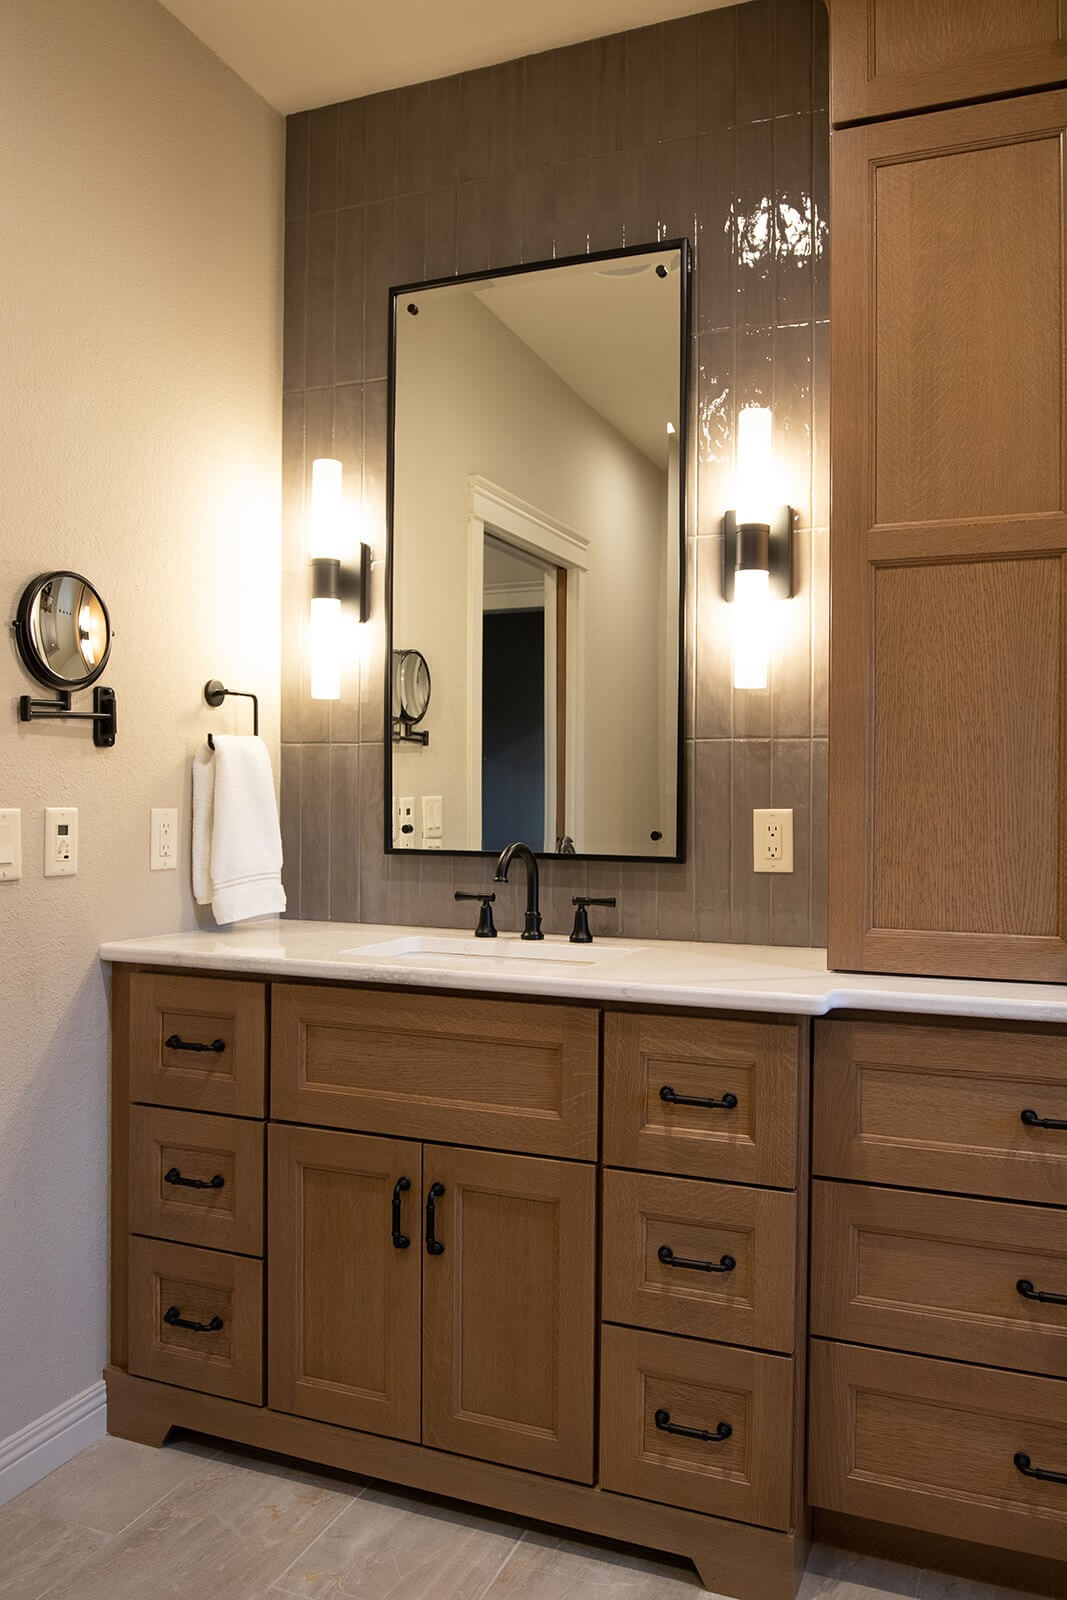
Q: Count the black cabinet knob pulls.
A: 11